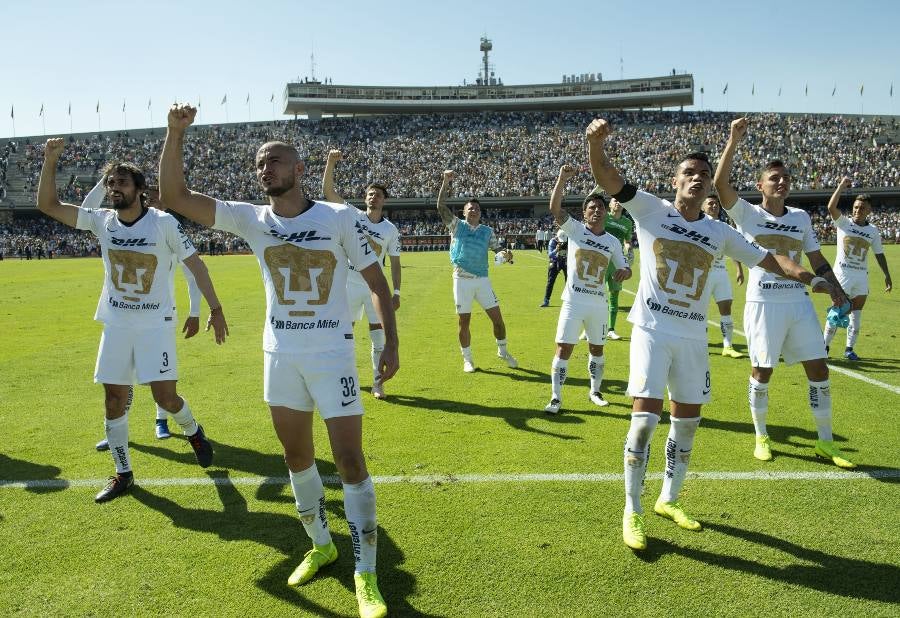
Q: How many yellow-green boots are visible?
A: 7